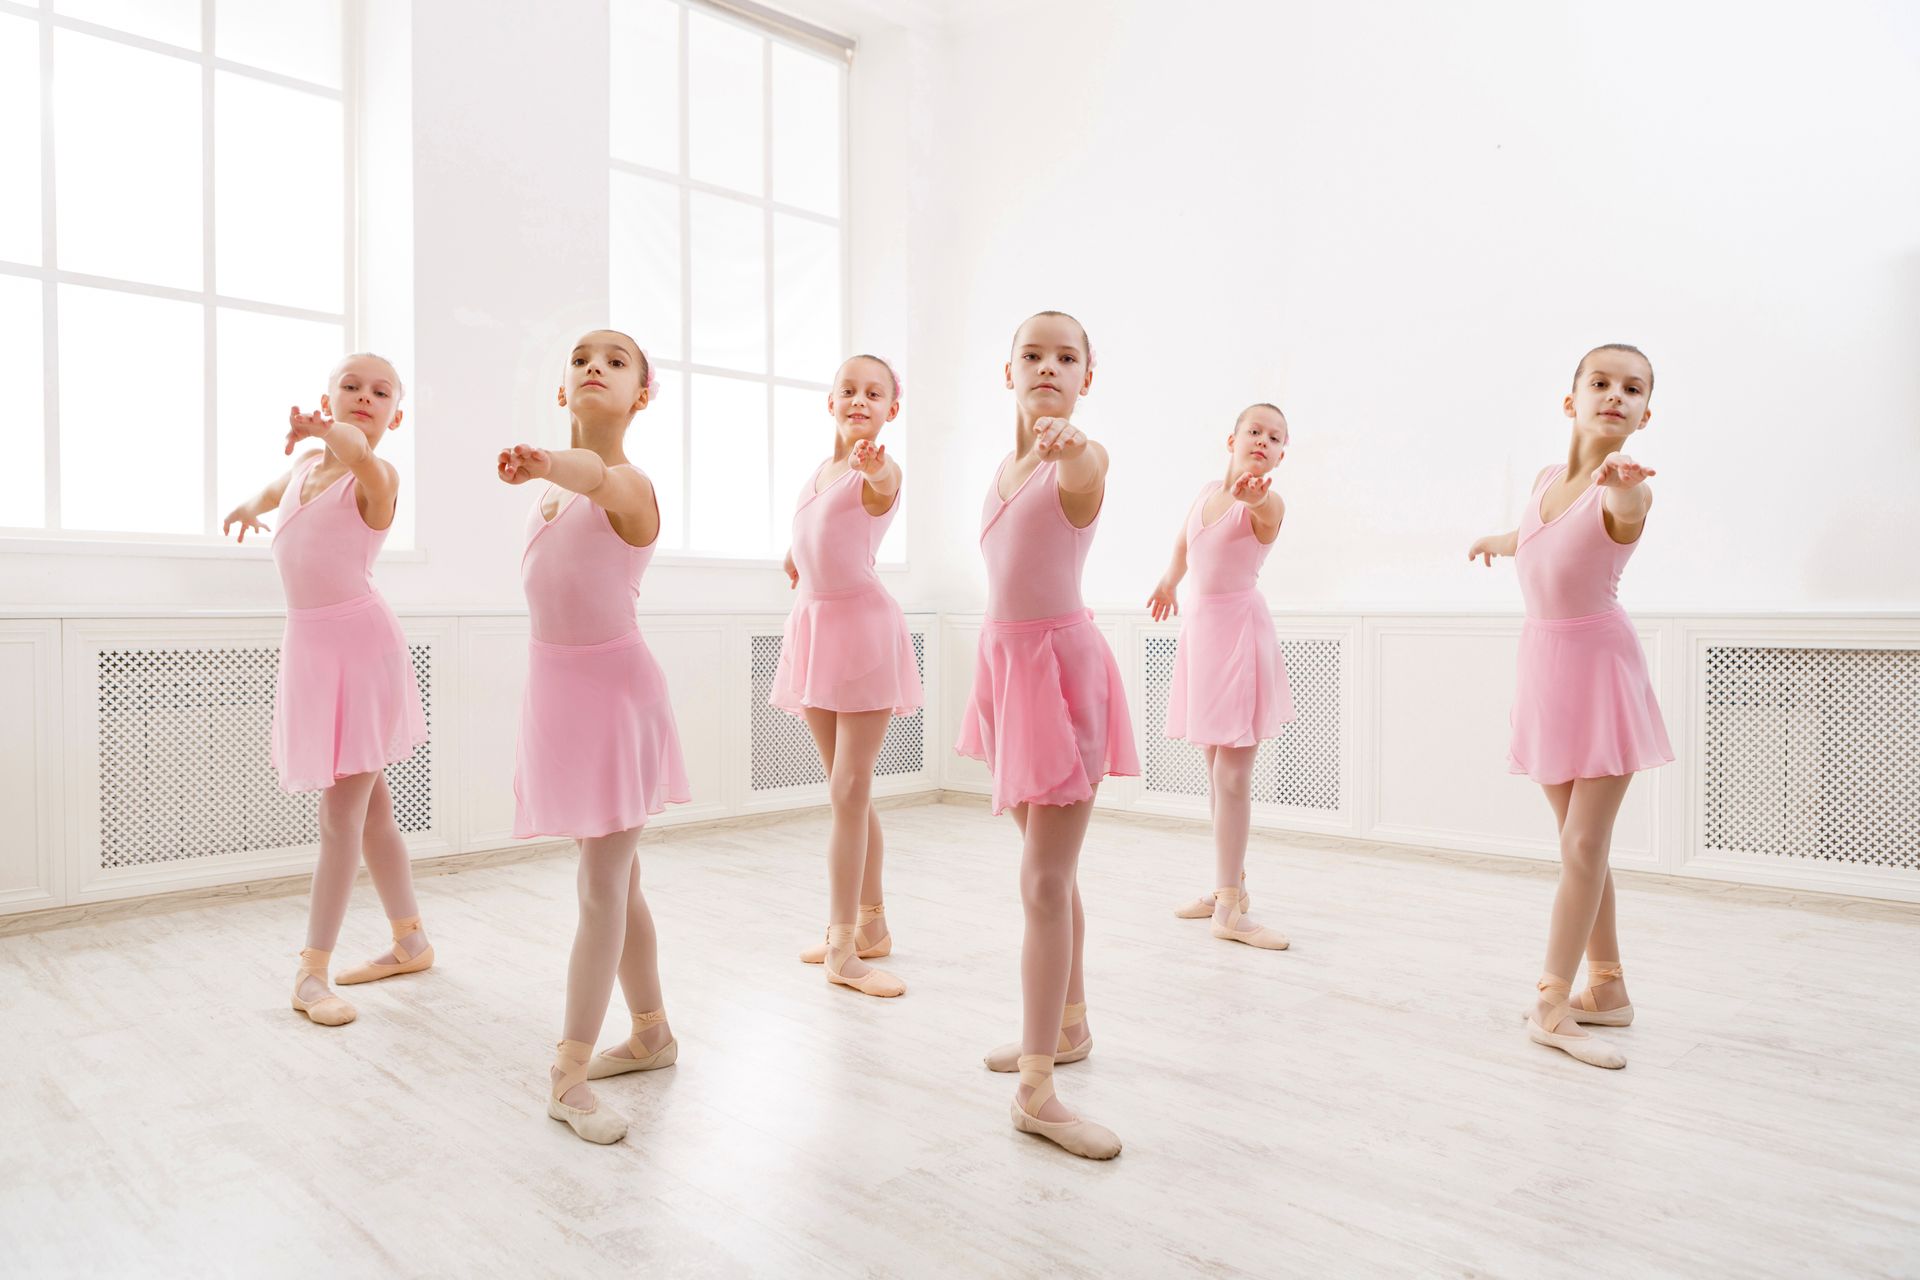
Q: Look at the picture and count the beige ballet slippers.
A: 12